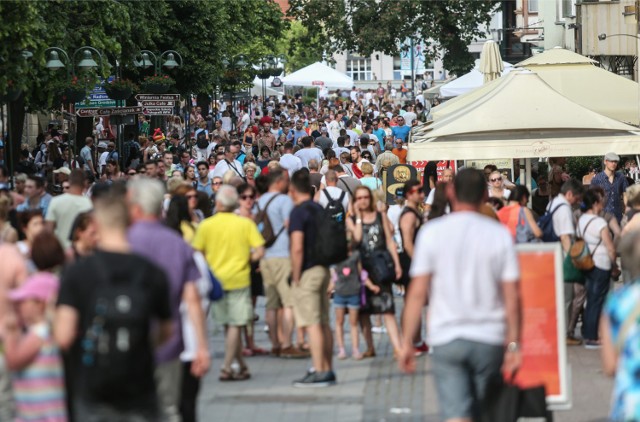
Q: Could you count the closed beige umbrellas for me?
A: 1